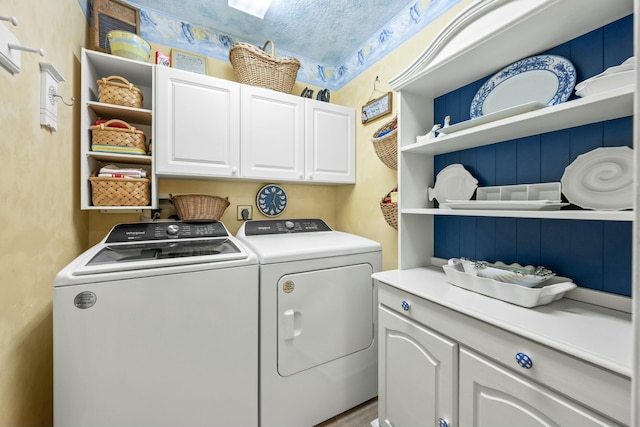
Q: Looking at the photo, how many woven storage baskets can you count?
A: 7